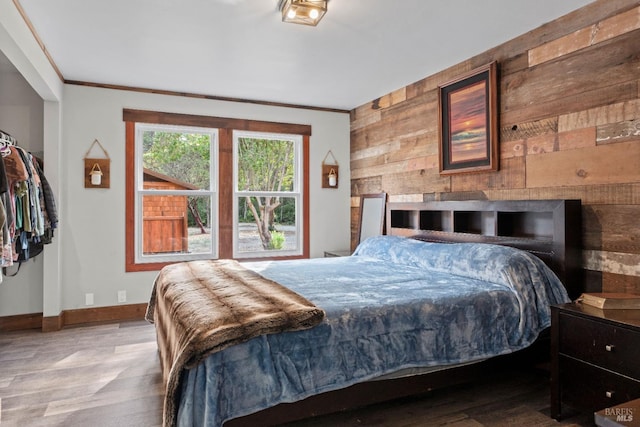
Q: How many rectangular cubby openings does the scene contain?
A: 4